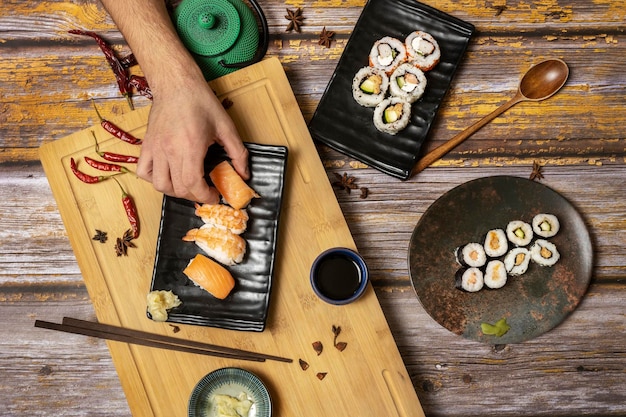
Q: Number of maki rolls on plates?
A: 13